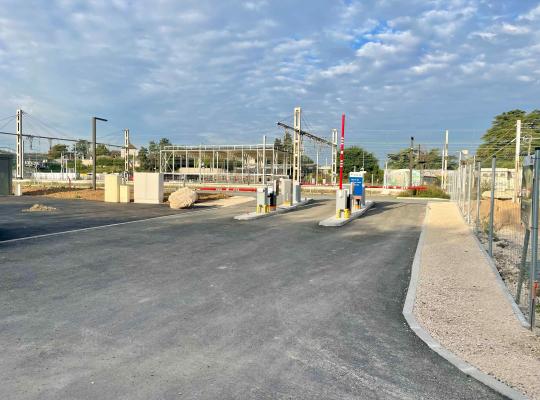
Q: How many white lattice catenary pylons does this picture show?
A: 4